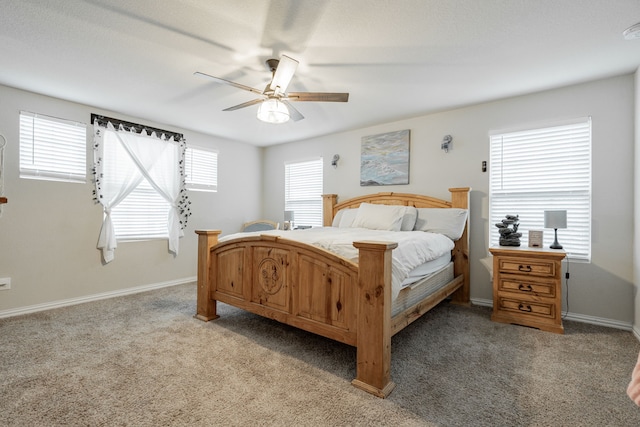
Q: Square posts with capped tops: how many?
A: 4